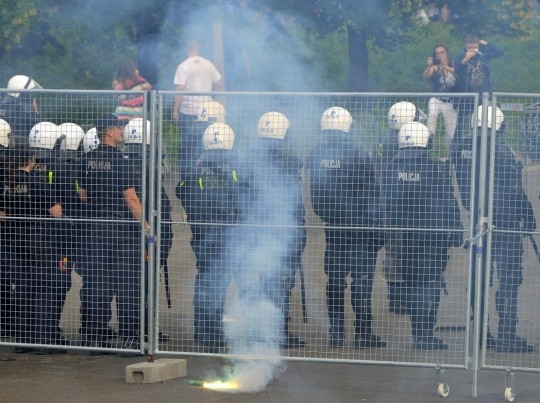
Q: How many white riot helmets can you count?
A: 13